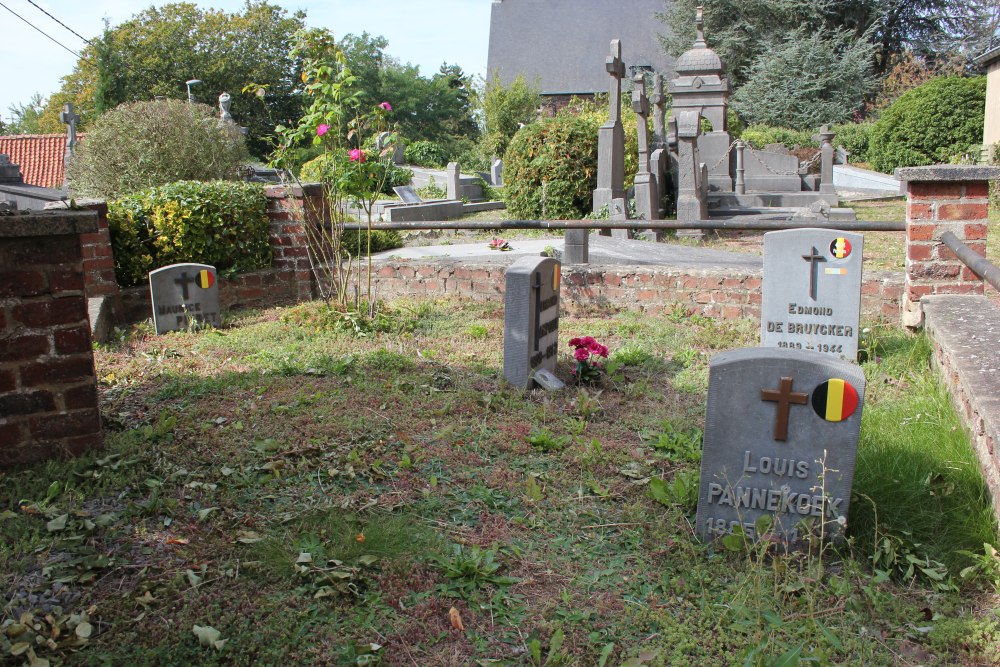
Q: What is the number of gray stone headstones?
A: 4